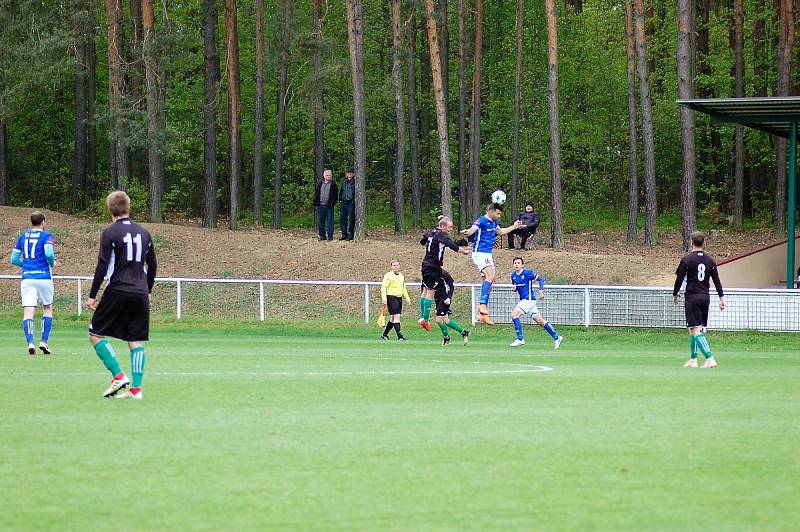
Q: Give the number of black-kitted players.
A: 4